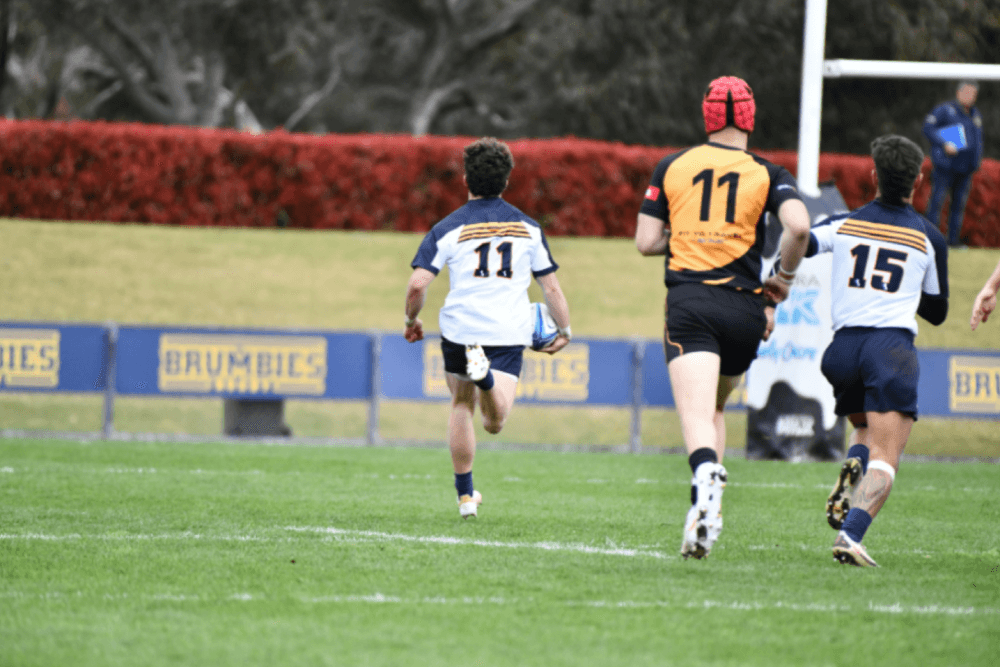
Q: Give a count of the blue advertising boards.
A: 5